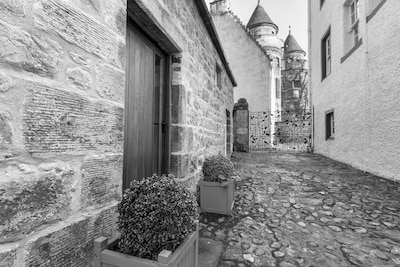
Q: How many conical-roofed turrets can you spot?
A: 2